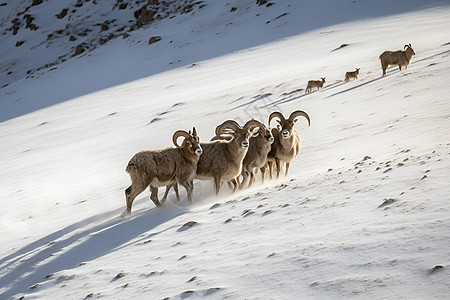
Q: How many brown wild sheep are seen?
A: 7